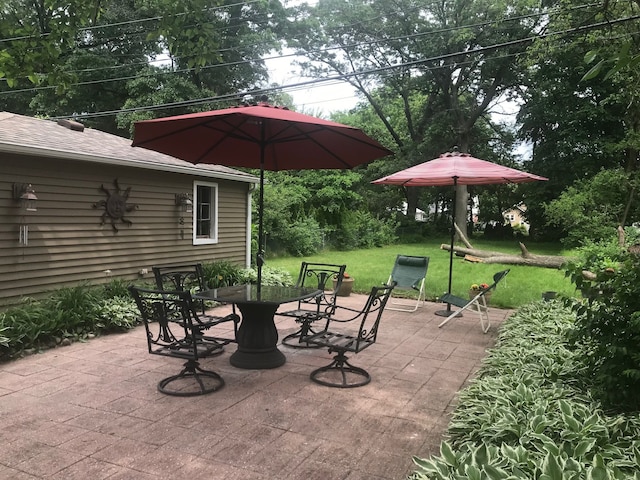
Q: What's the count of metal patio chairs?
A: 4